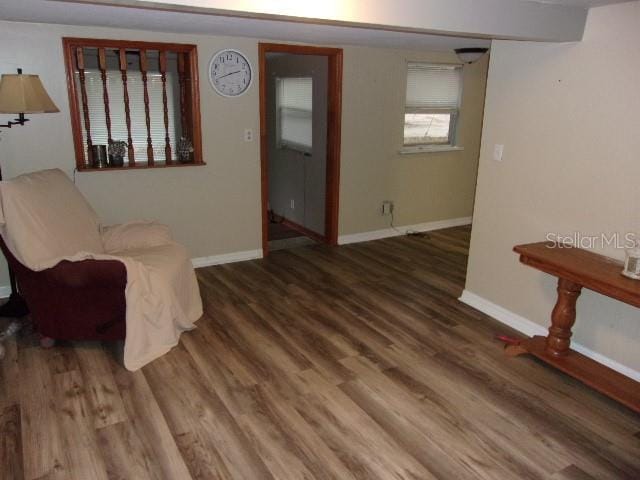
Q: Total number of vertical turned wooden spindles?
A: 6